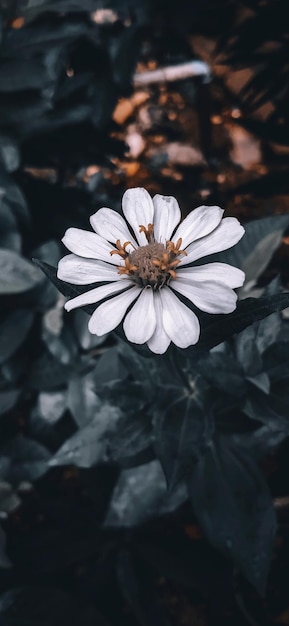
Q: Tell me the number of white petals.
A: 14